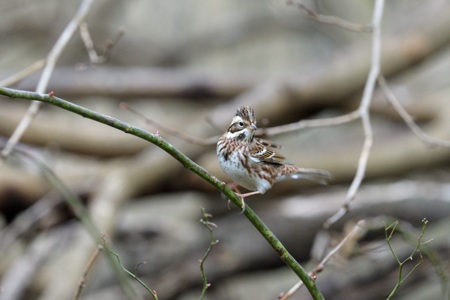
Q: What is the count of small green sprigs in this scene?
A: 3